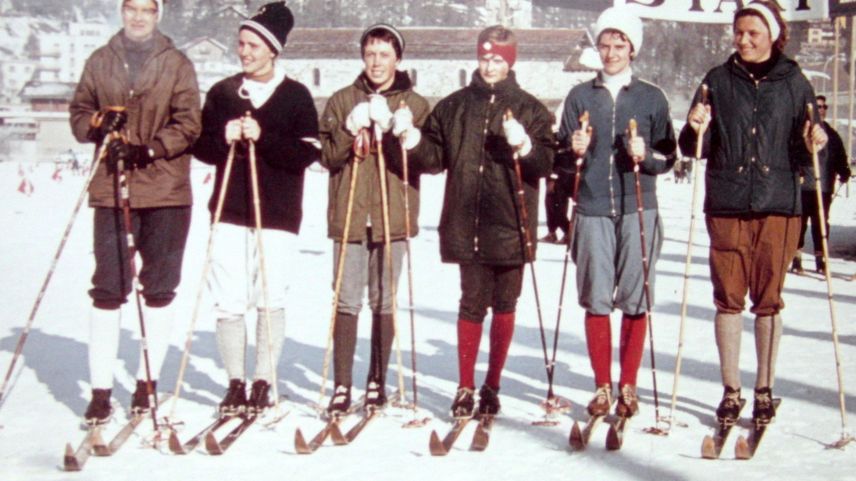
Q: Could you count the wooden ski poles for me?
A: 12